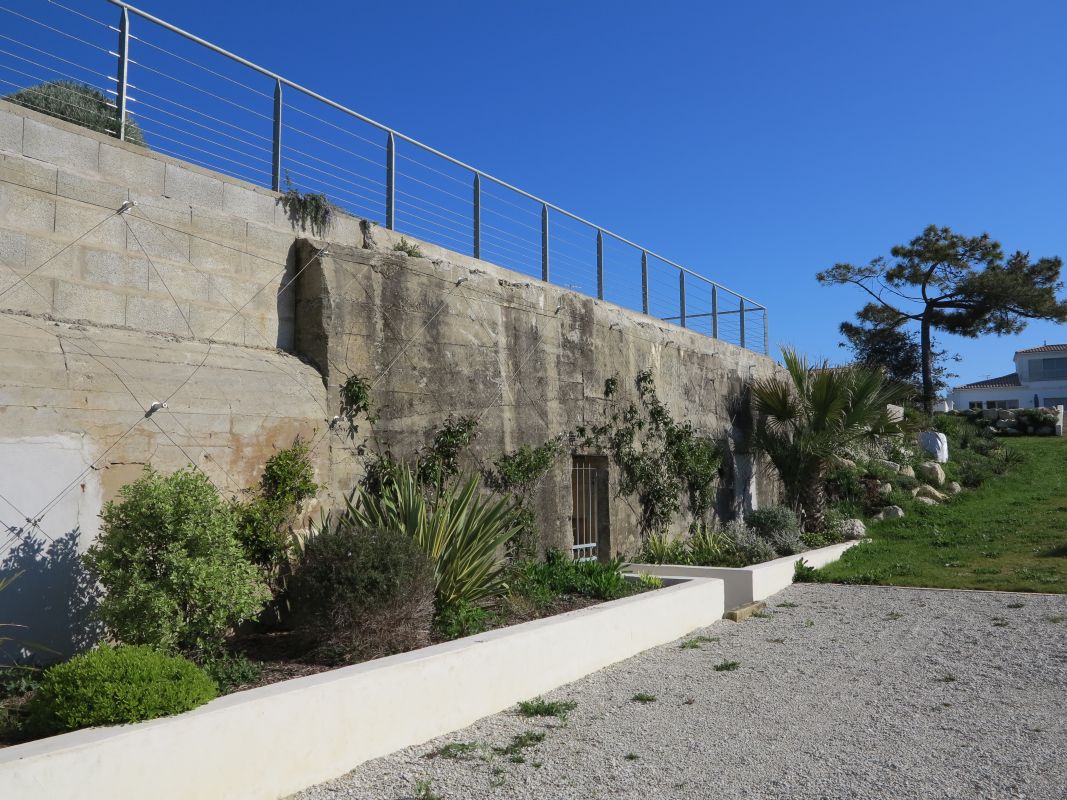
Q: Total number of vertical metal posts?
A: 11